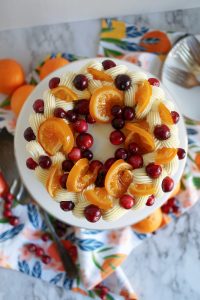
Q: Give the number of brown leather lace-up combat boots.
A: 0